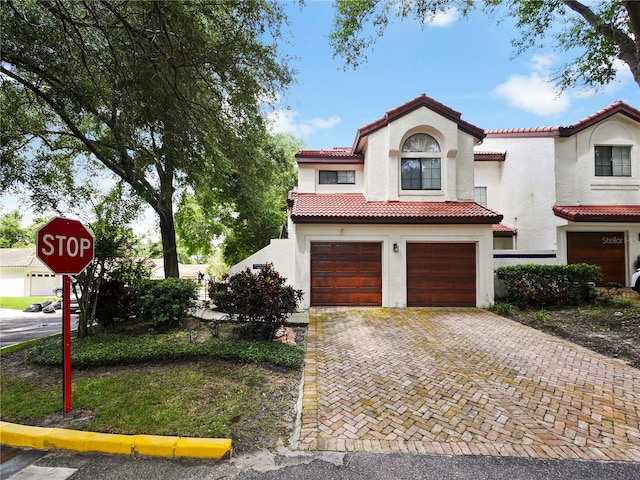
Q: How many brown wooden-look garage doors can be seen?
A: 3